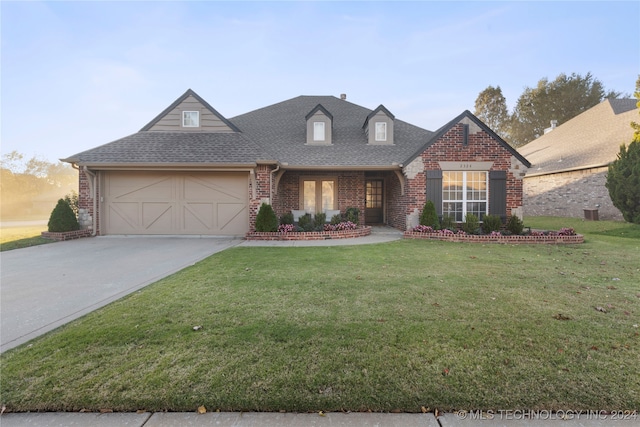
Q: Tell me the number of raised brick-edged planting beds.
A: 3